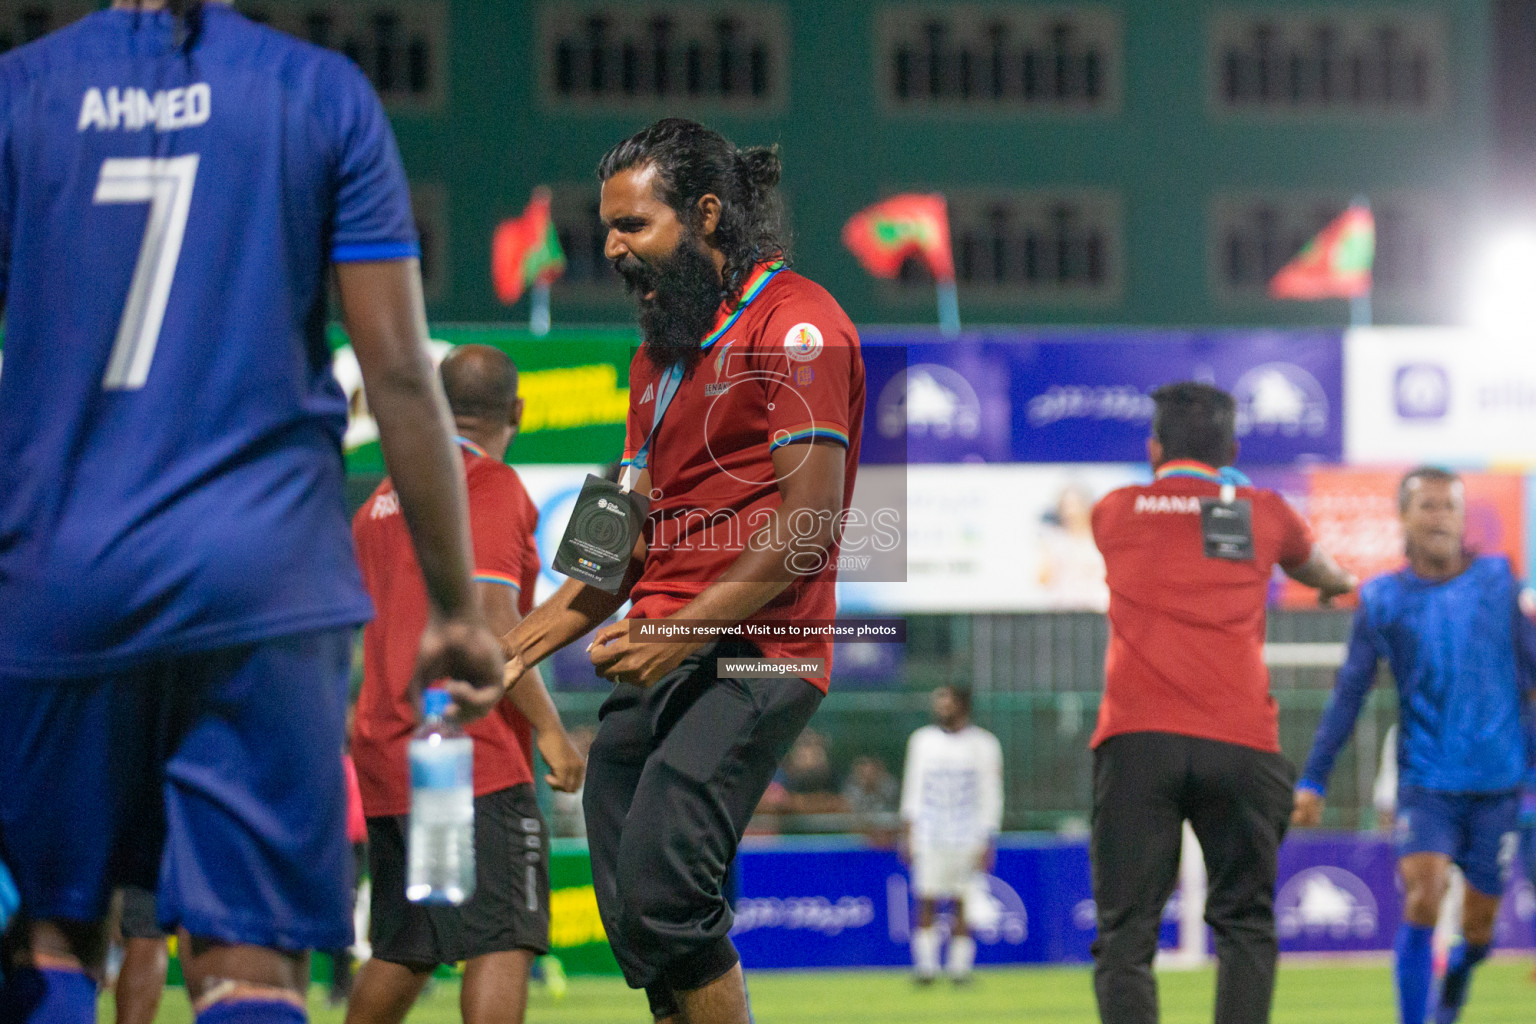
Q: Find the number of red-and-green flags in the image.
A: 3